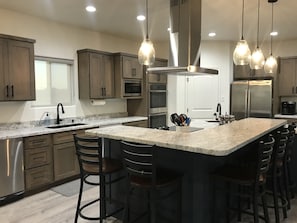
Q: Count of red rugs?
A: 0